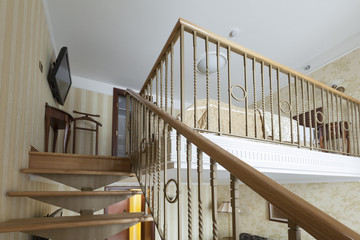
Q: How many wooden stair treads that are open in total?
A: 3